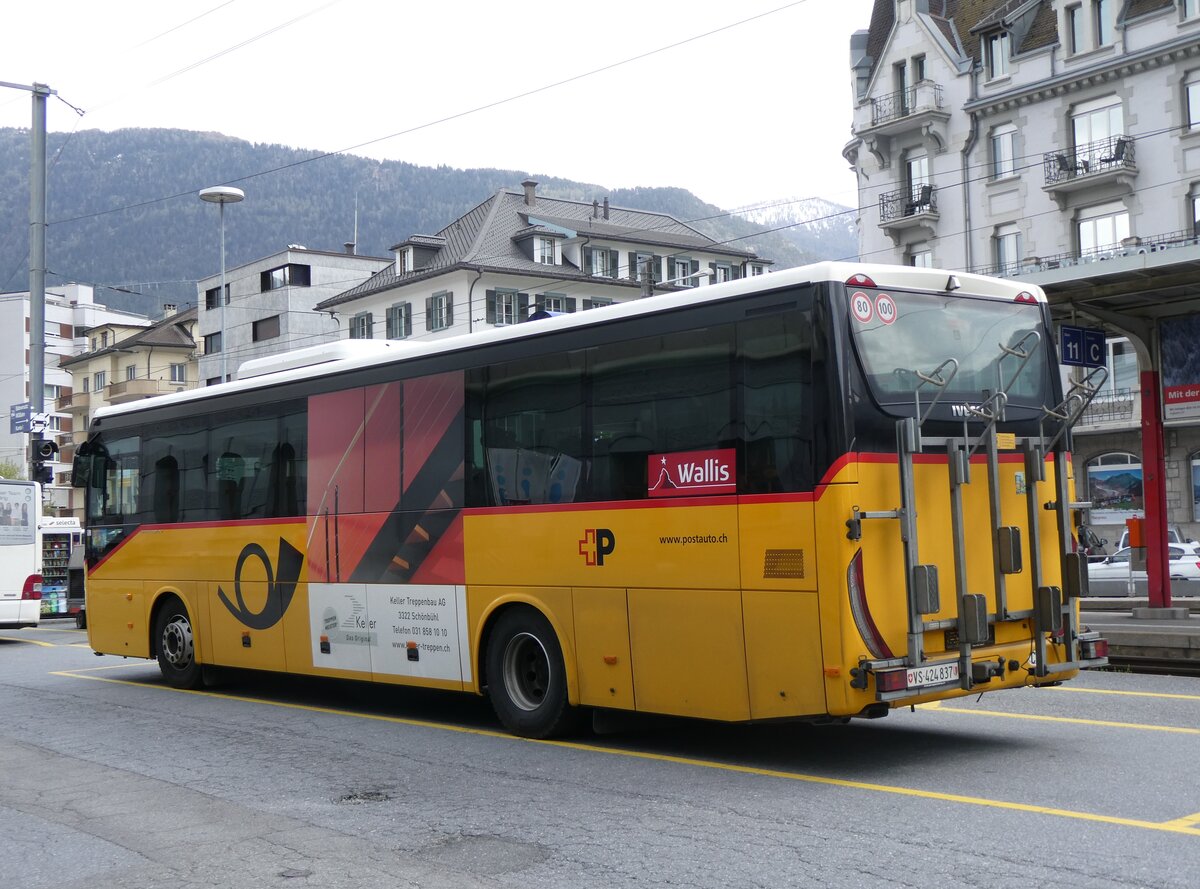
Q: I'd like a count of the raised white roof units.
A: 1